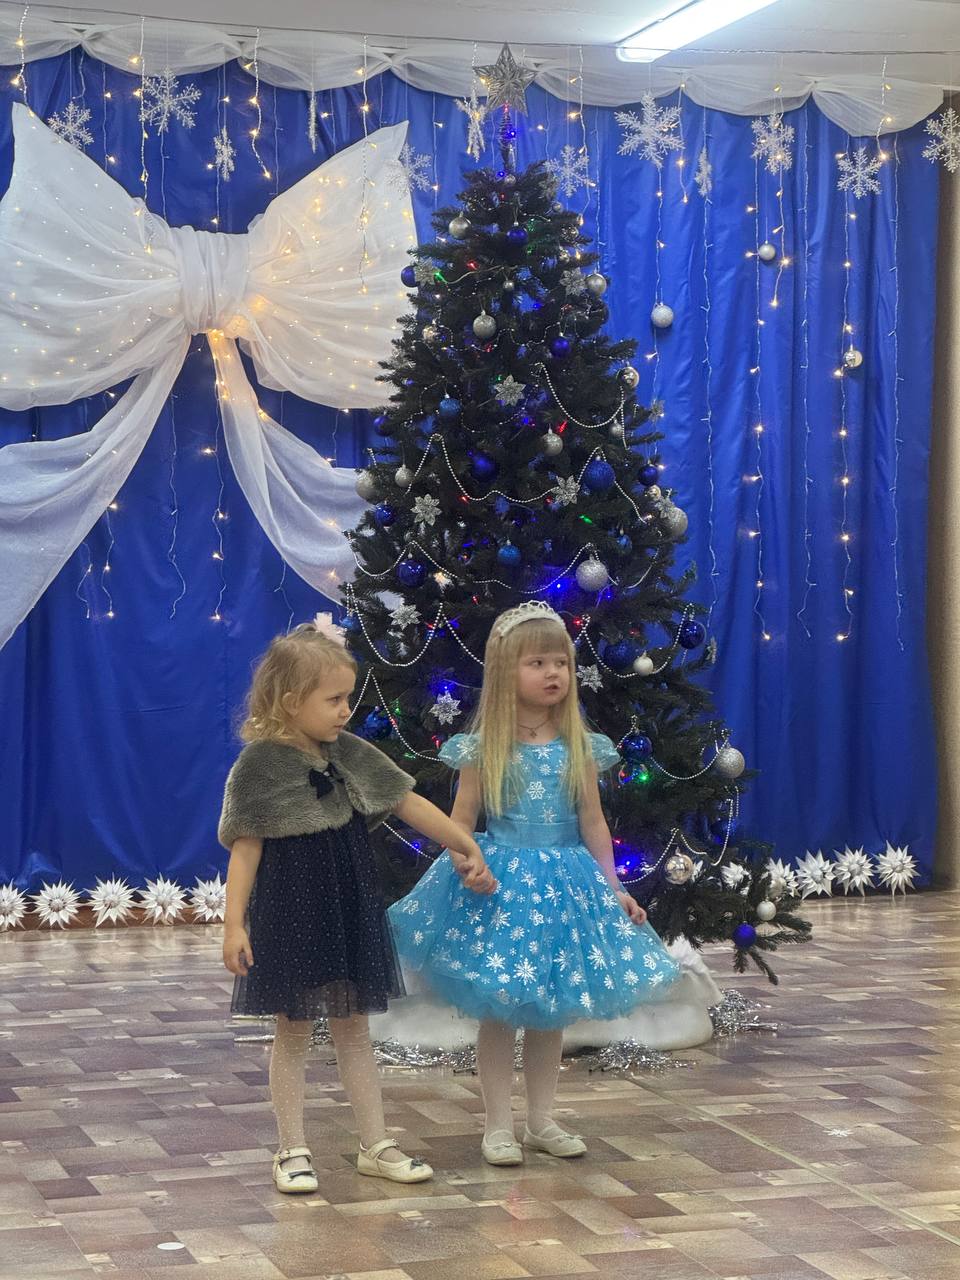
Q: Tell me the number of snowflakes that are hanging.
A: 12